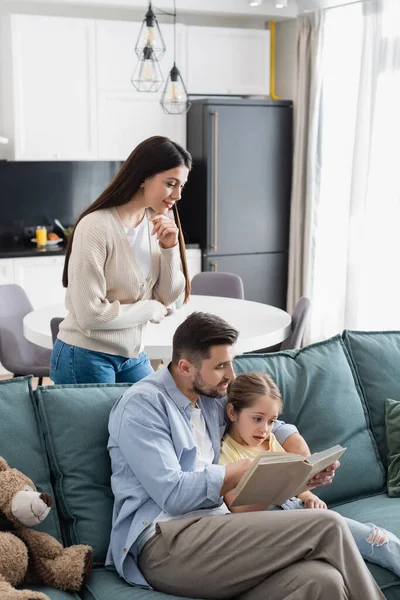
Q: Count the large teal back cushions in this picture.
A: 4